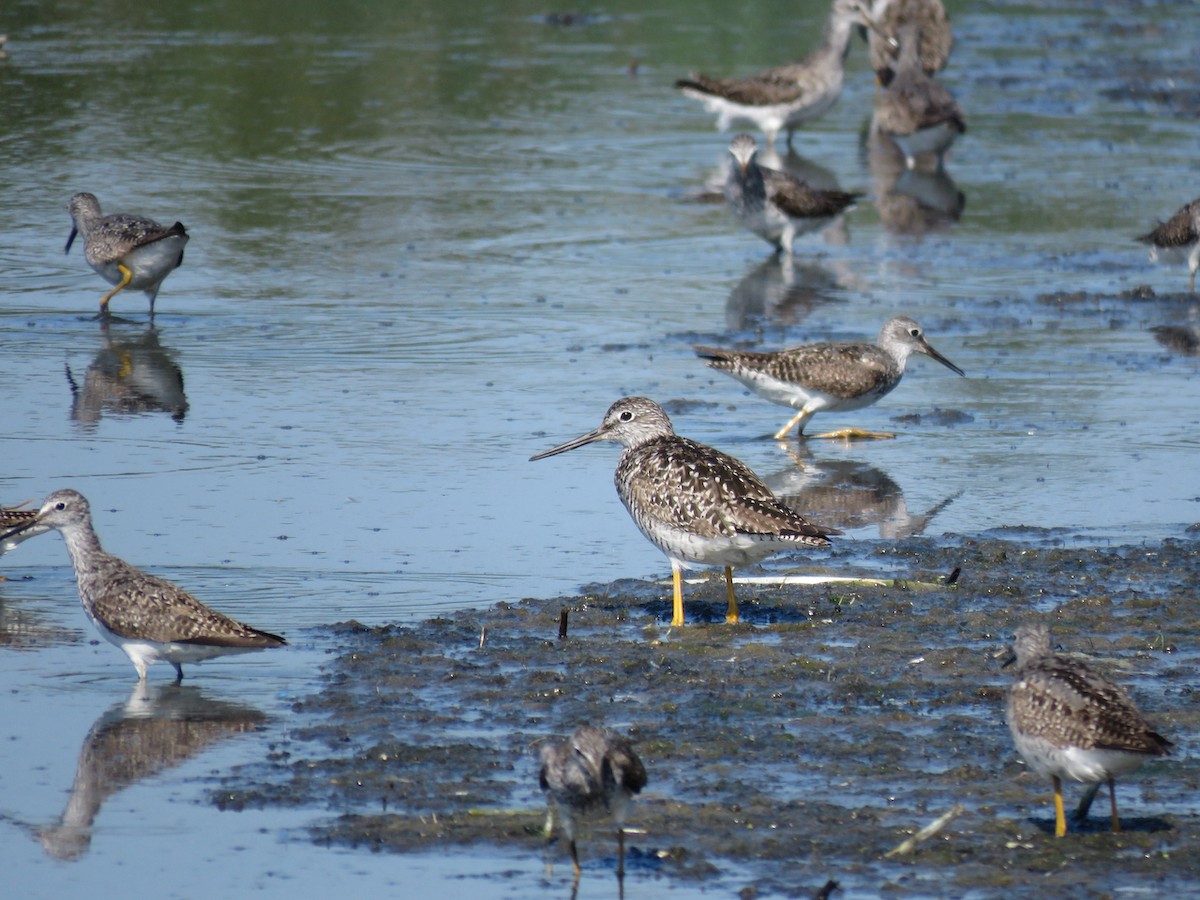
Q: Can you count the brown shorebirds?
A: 12